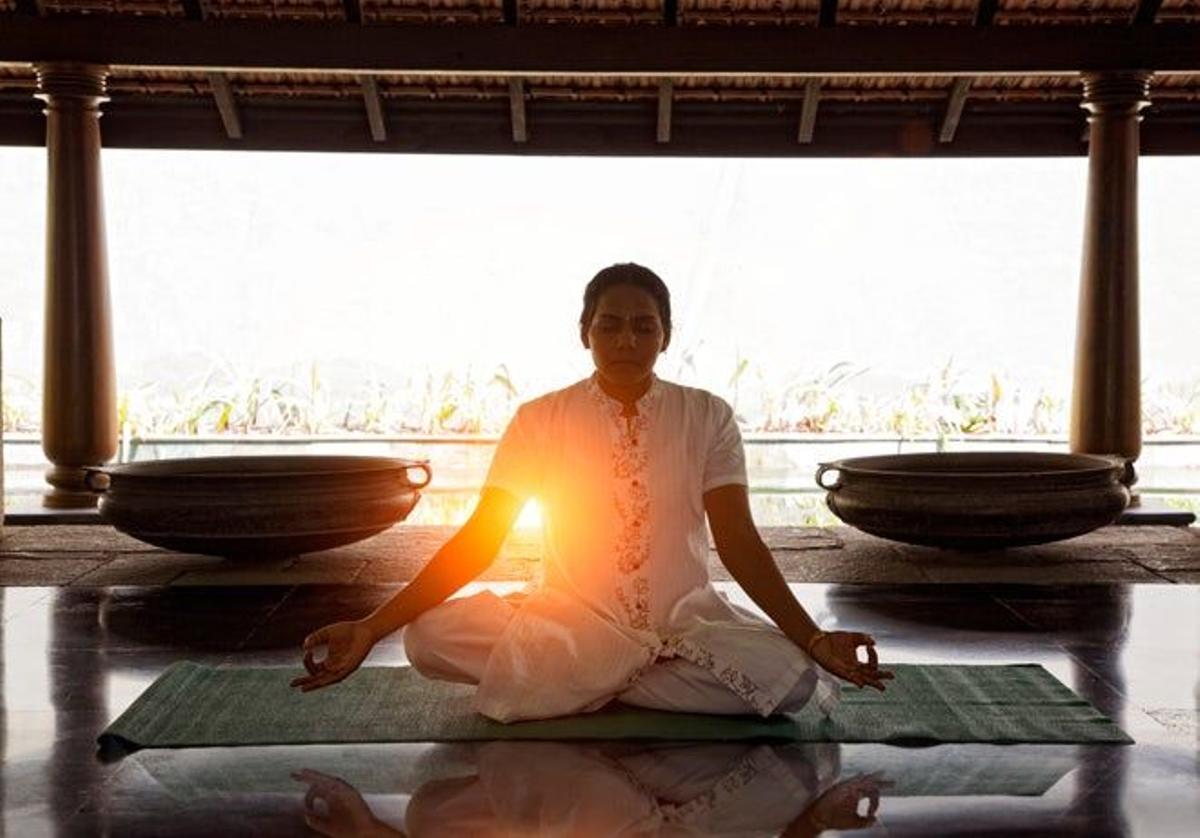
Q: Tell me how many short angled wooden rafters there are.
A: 6